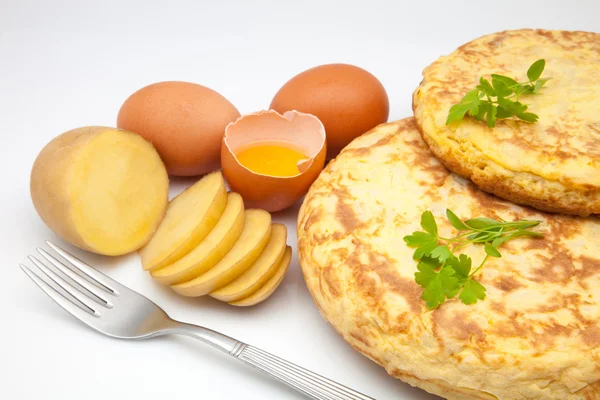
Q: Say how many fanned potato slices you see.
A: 5